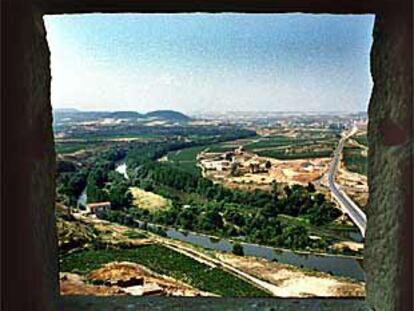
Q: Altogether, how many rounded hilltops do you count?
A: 2